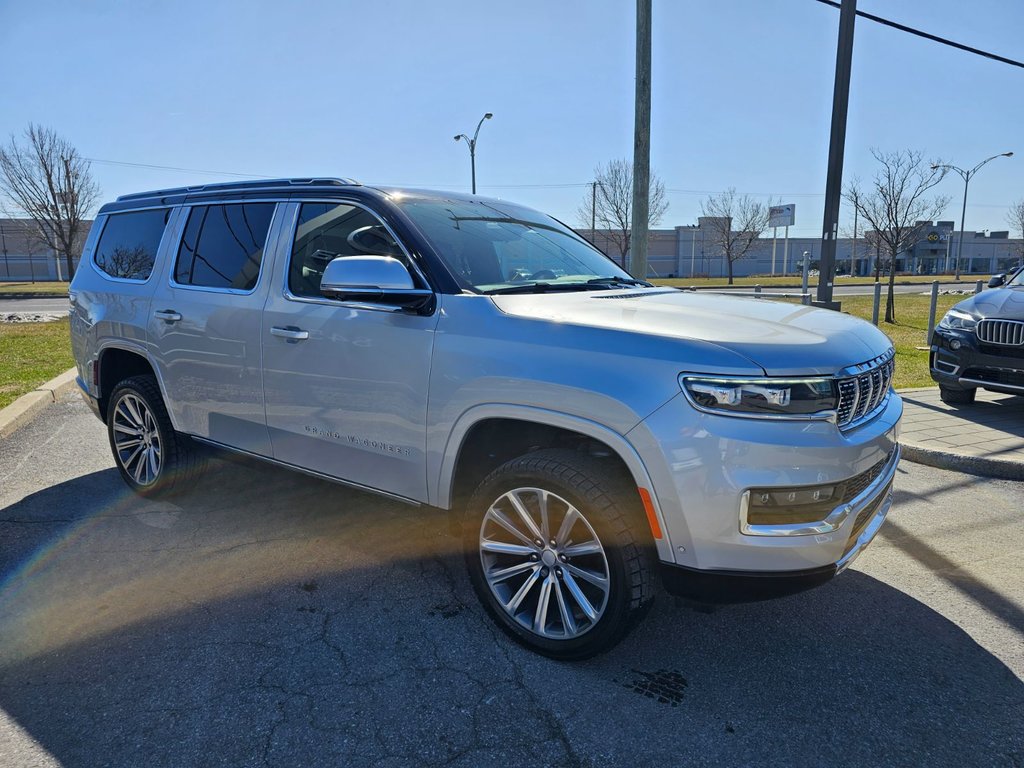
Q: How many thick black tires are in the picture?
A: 3